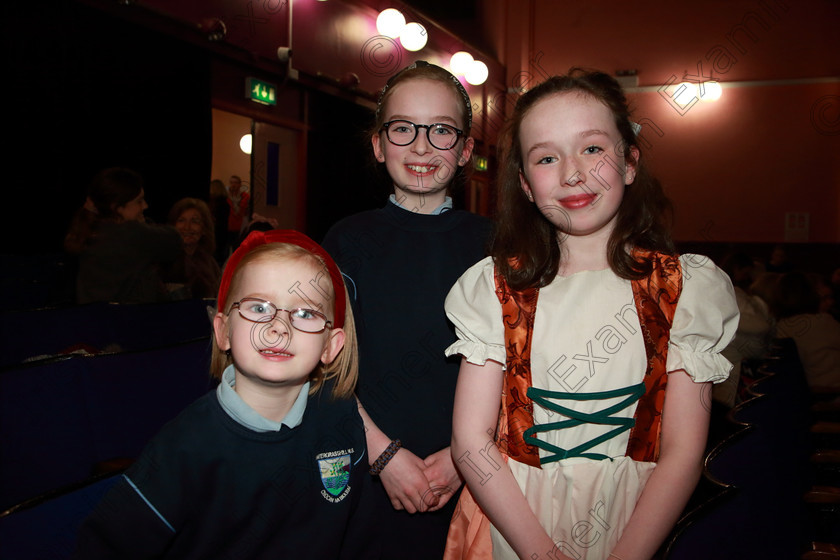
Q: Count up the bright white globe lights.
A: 7